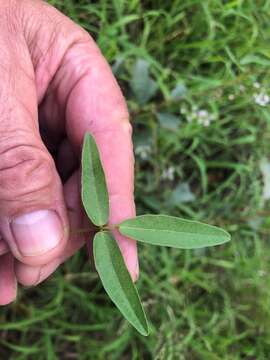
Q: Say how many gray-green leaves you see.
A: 3